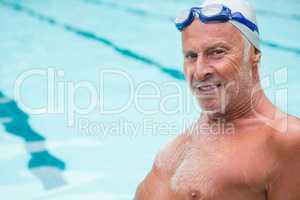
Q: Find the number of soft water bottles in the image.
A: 0